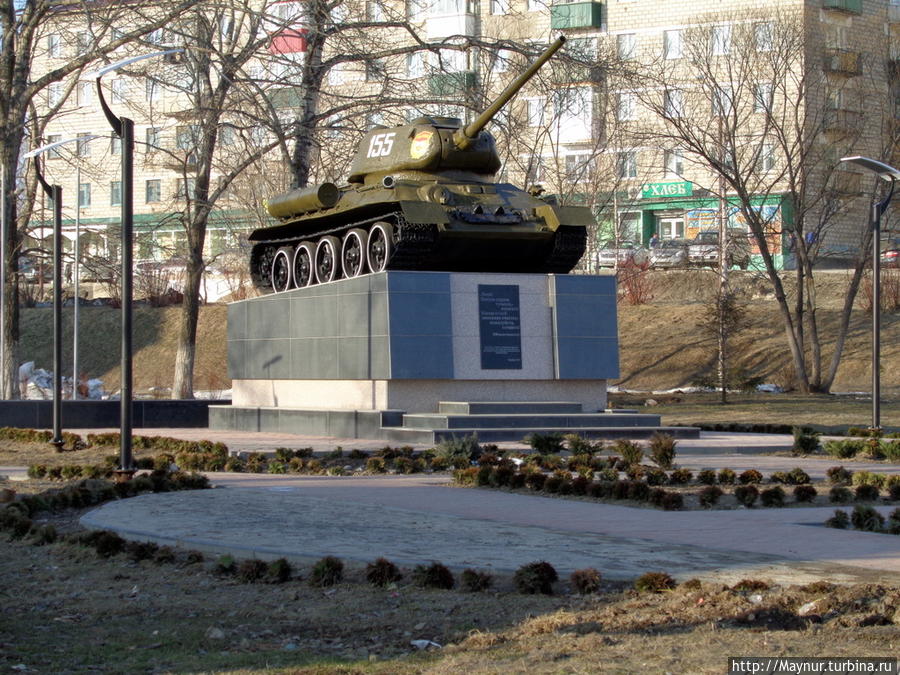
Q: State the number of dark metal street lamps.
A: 3